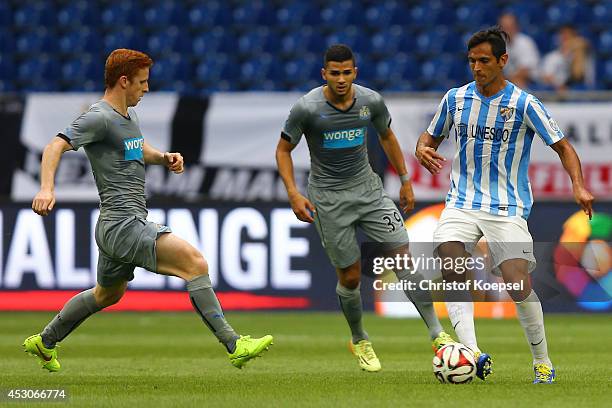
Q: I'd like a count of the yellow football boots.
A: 4